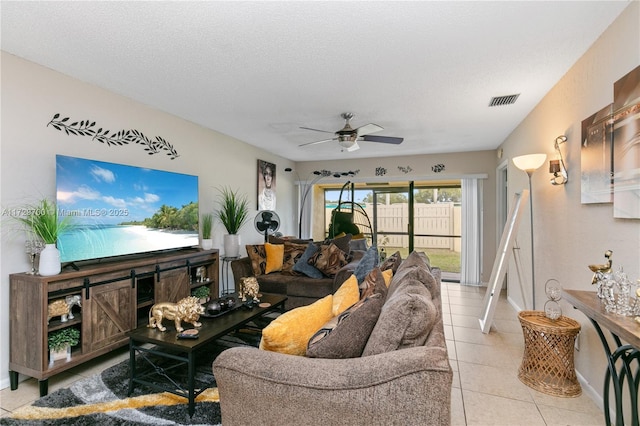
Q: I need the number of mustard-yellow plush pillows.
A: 4